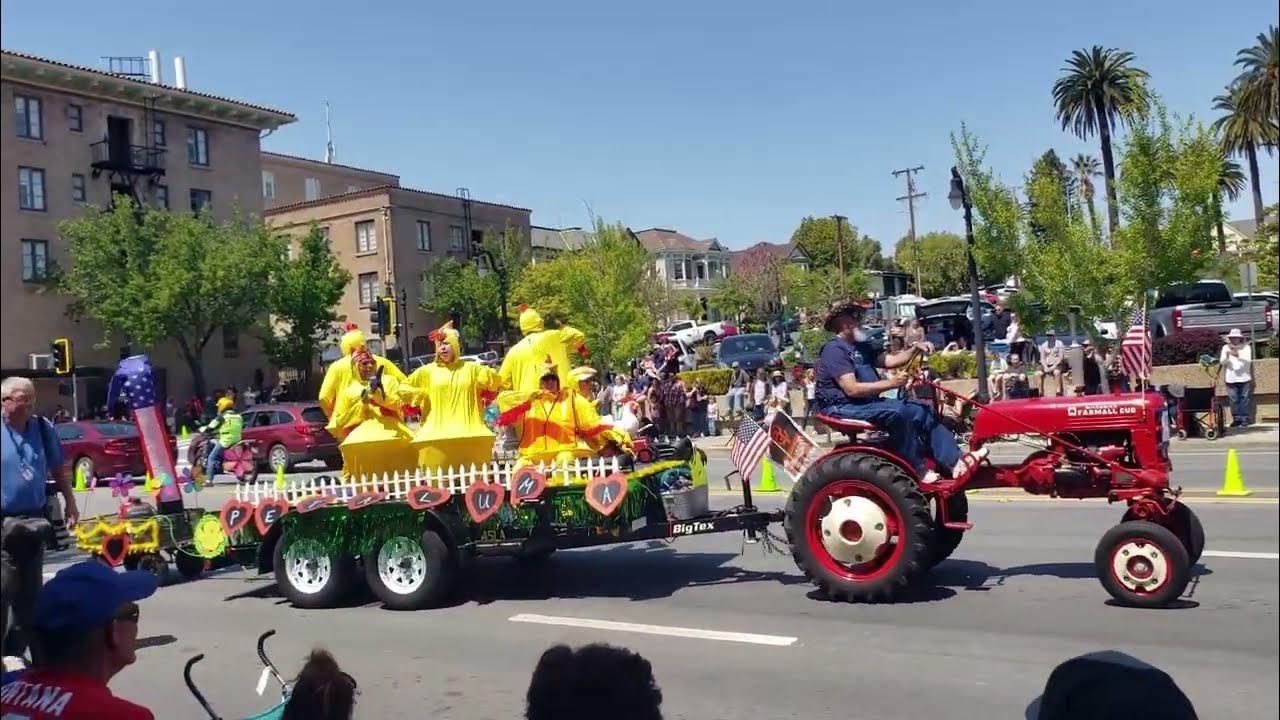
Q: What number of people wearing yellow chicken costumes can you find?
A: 6